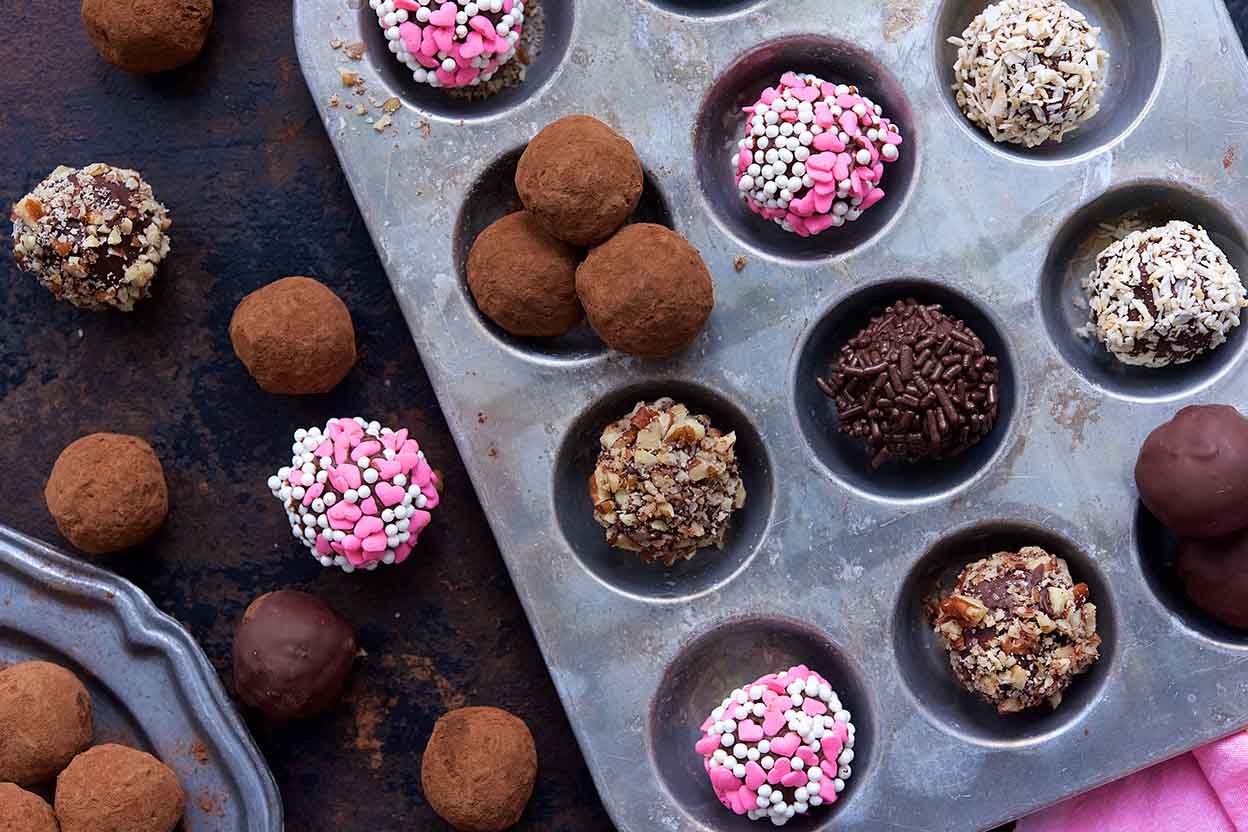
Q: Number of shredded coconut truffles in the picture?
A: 2